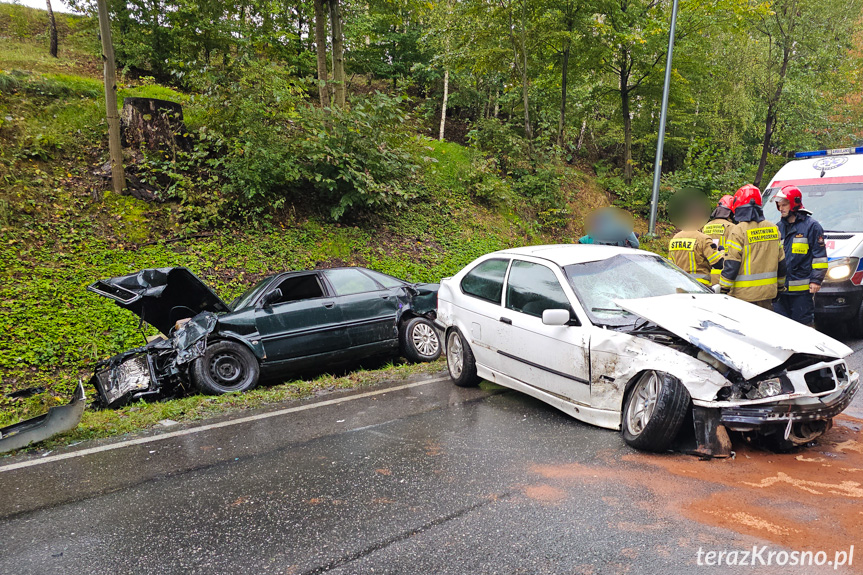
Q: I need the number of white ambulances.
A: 1